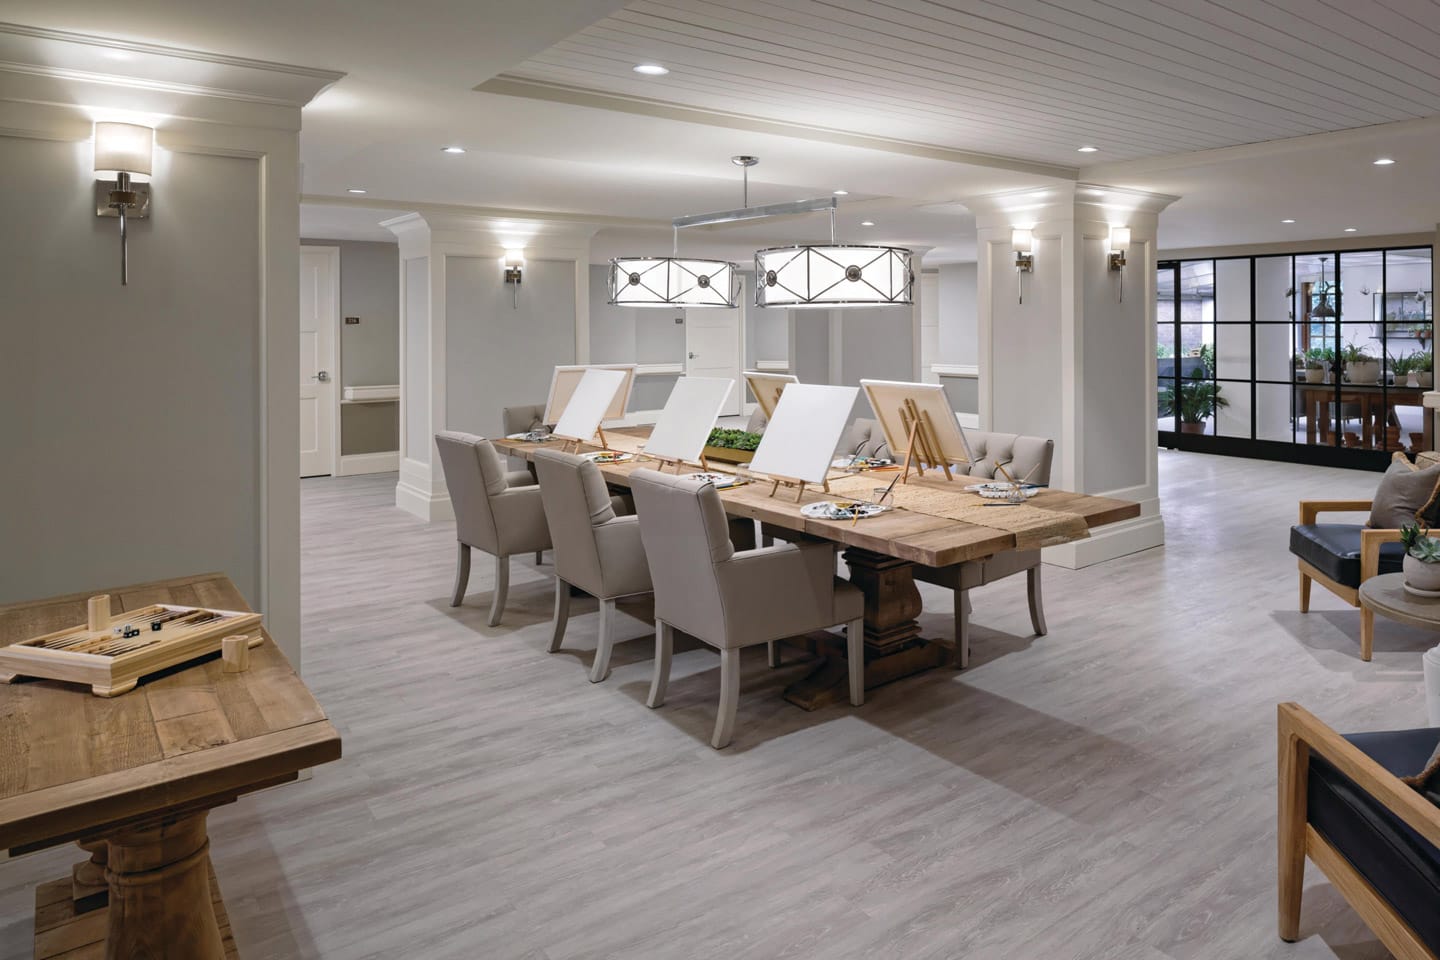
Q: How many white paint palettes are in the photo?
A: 6